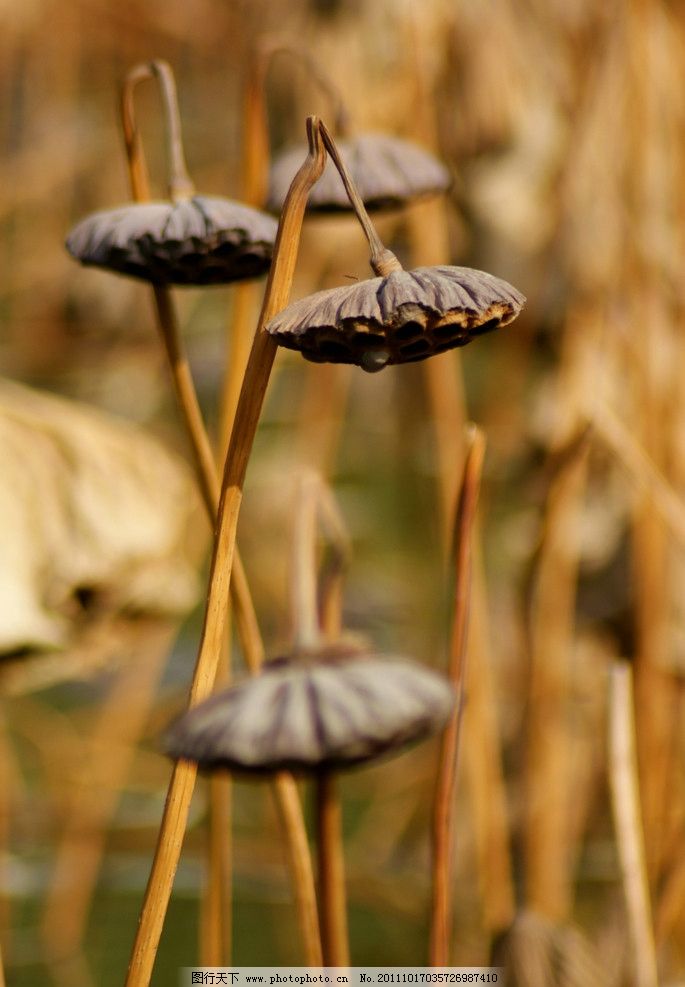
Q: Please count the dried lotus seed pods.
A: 4